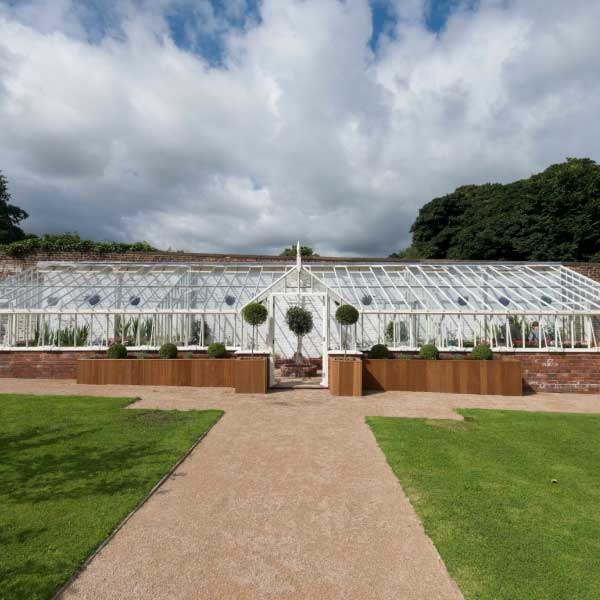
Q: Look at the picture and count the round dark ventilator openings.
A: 8